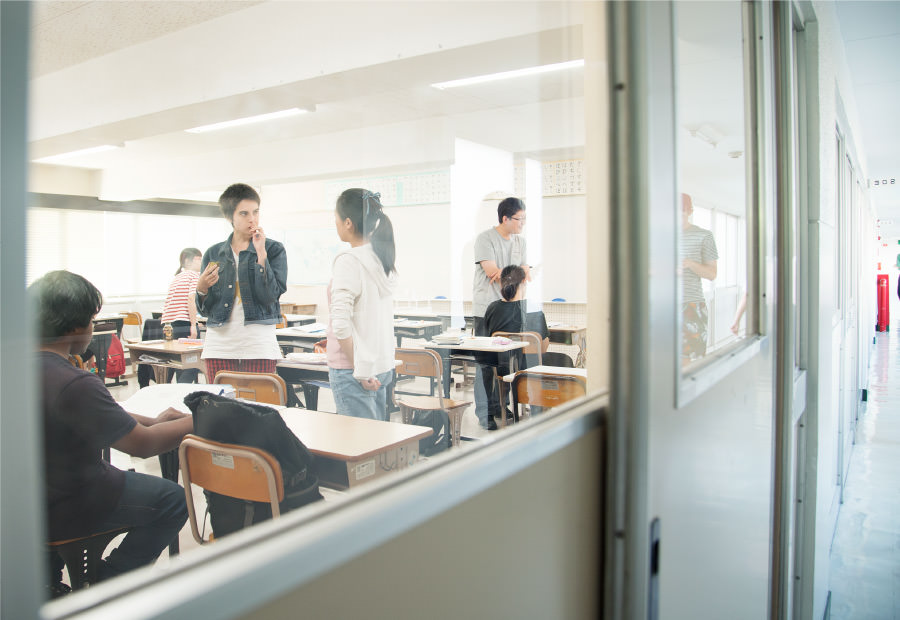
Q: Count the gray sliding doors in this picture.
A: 1